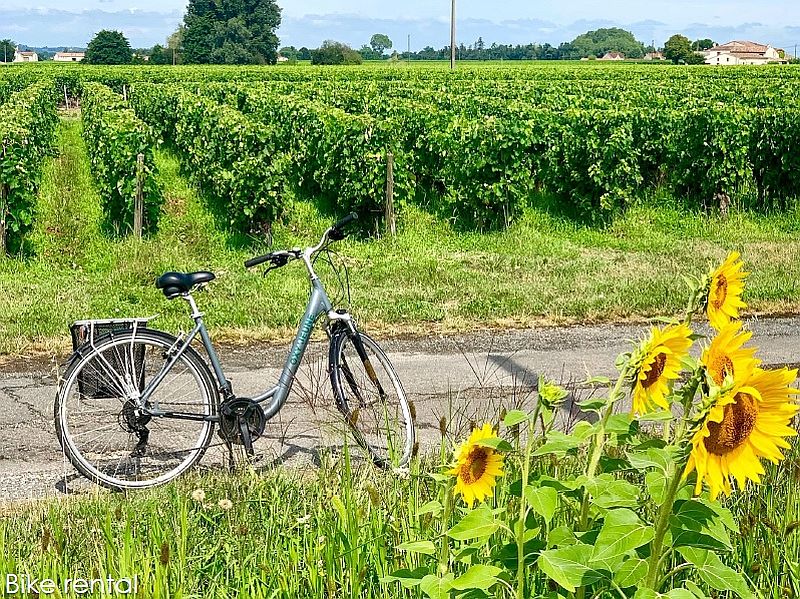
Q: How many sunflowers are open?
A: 5